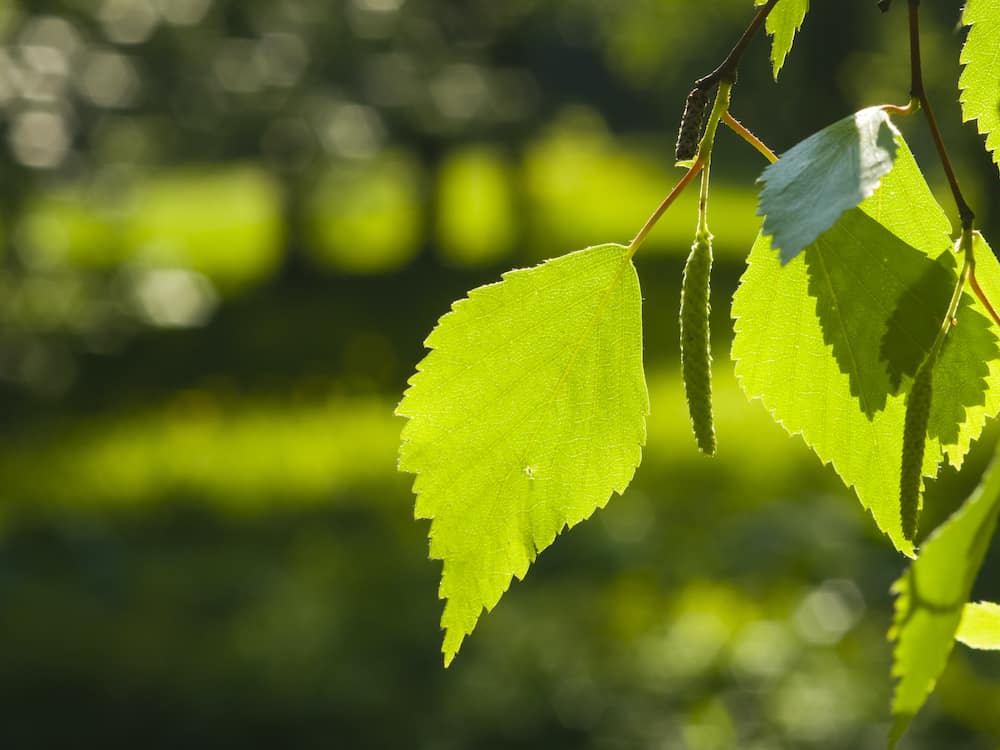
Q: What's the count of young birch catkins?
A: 2